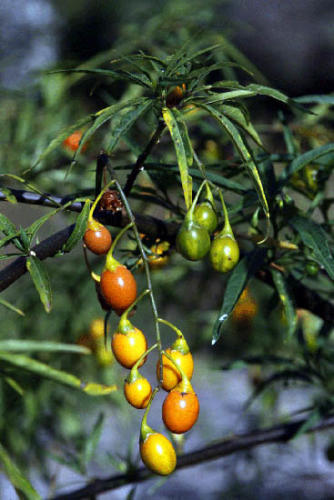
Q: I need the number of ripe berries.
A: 7